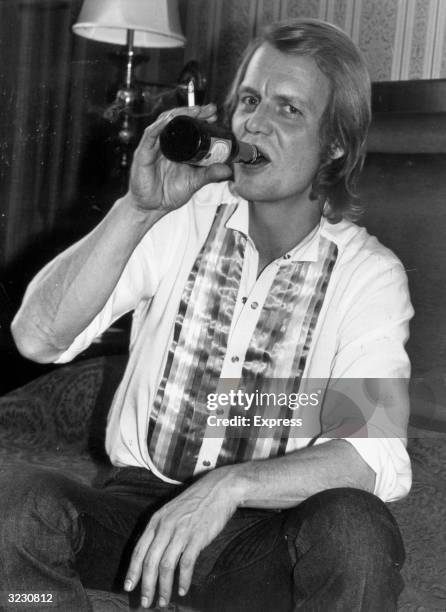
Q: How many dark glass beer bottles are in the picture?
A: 1